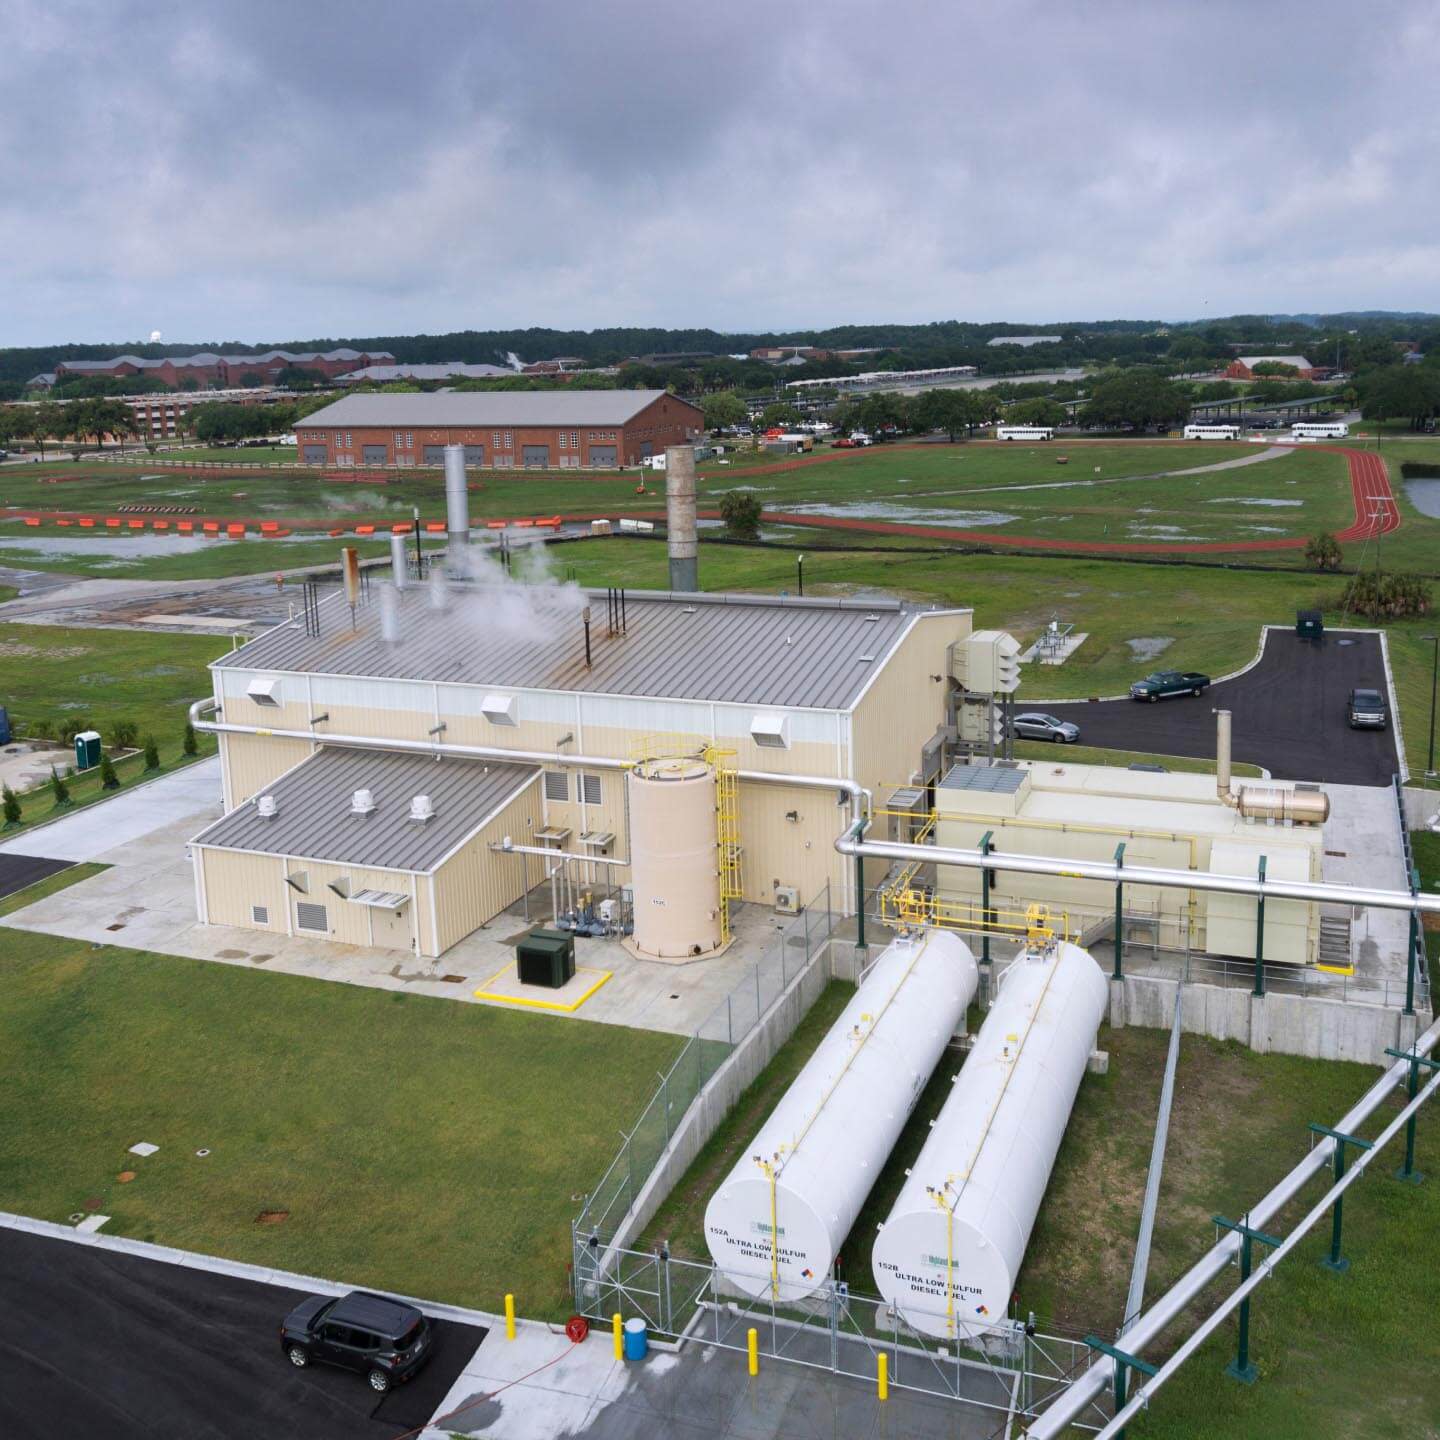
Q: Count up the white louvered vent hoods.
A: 3